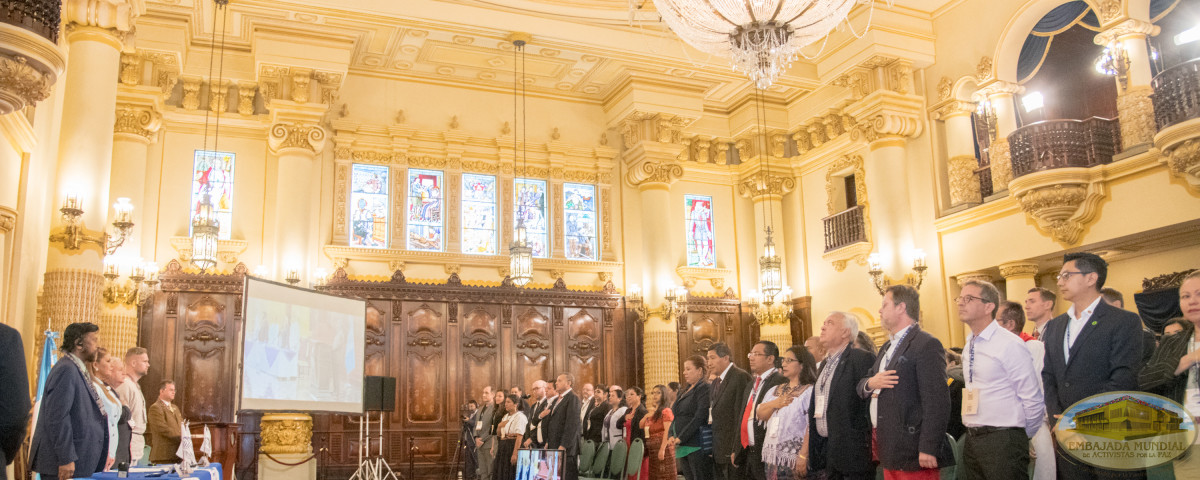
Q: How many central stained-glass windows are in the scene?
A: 5